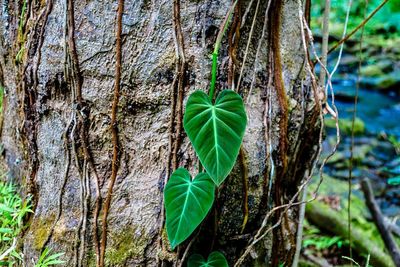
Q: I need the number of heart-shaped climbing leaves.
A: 3